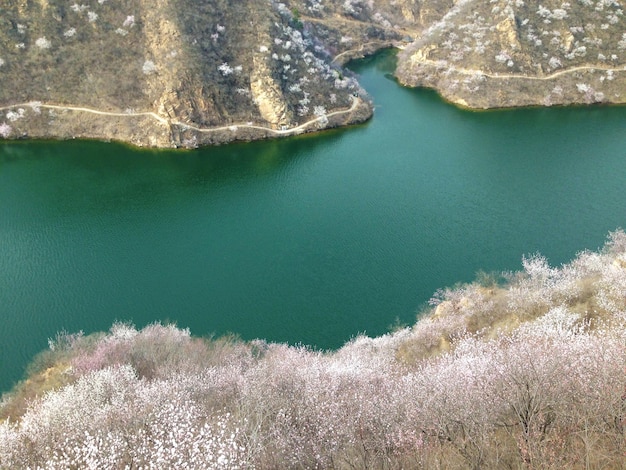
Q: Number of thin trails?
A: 2